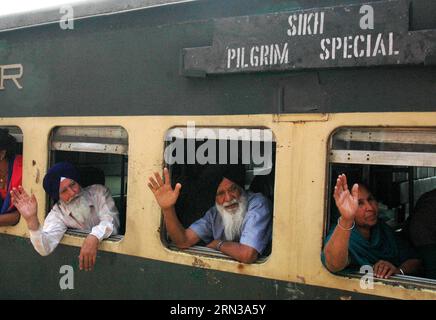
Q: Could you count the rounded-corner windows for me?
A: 4